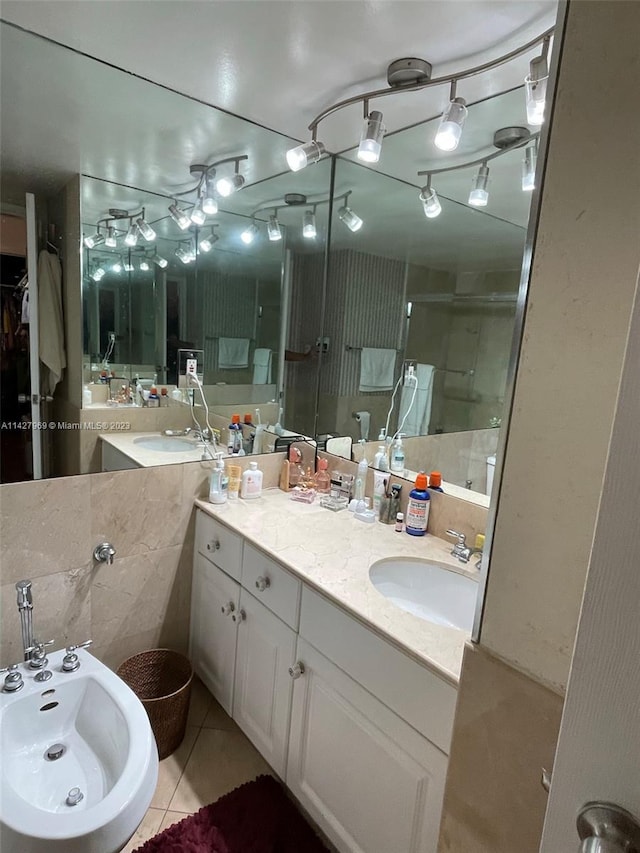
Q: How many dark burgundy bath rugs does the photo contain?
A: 1